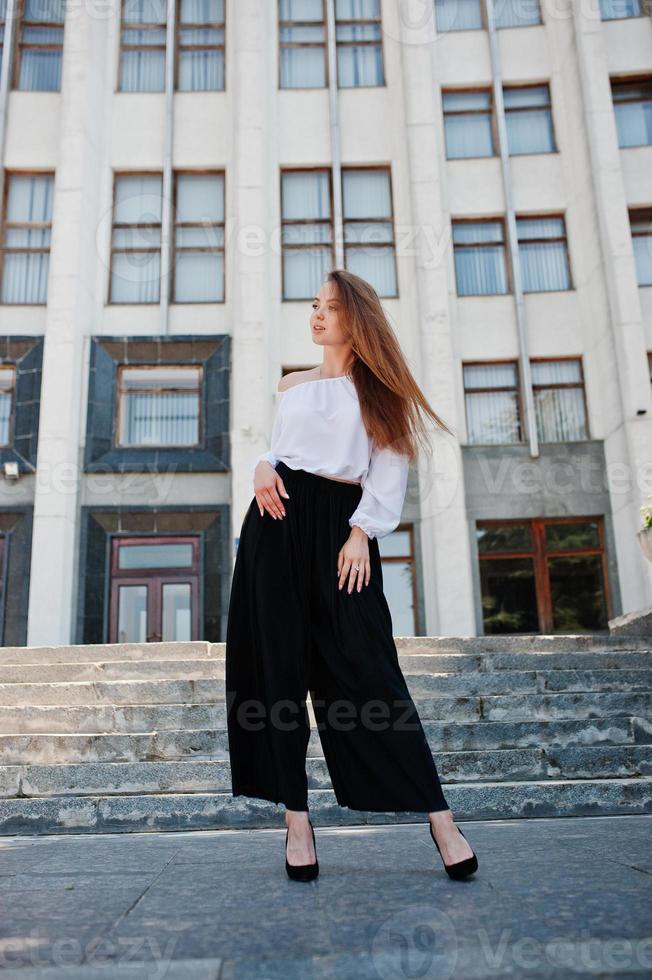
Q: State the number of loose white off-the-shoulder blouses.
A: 1